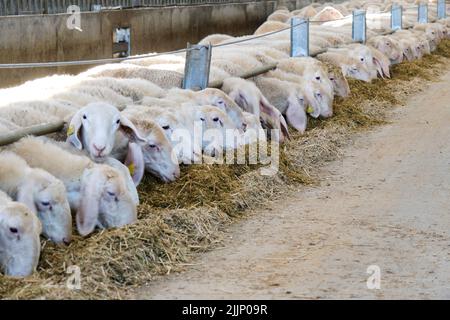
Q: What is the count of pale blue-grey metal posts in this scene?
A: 6